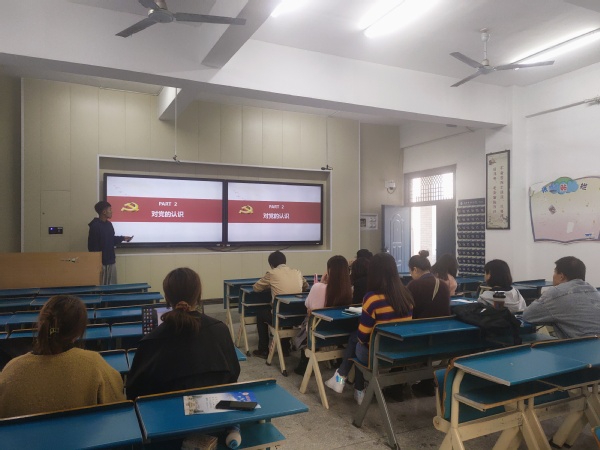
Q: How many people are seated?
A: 11